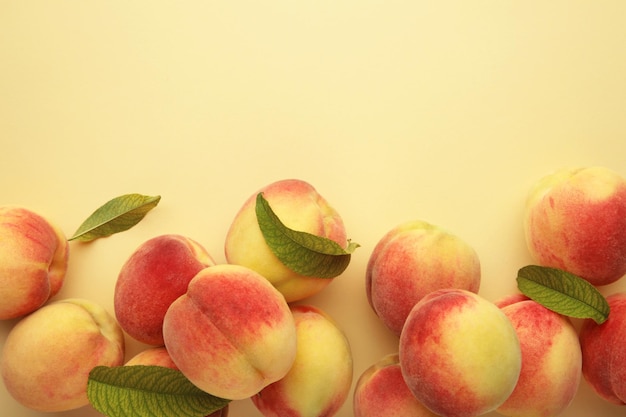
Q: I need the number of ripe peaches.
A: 13